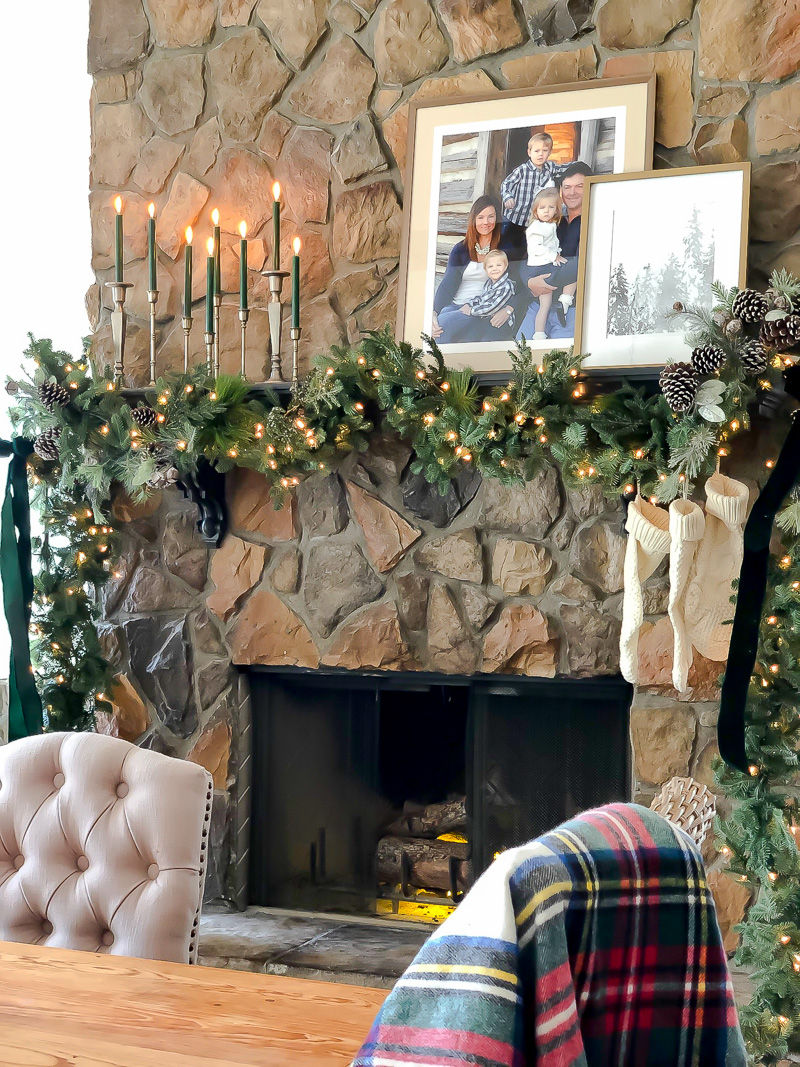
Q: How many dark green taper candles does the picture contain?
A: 8